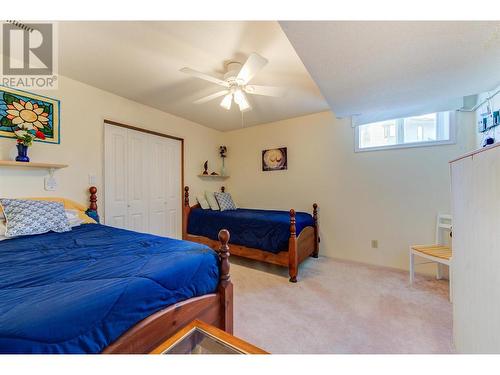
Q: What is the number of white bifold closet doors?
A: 2